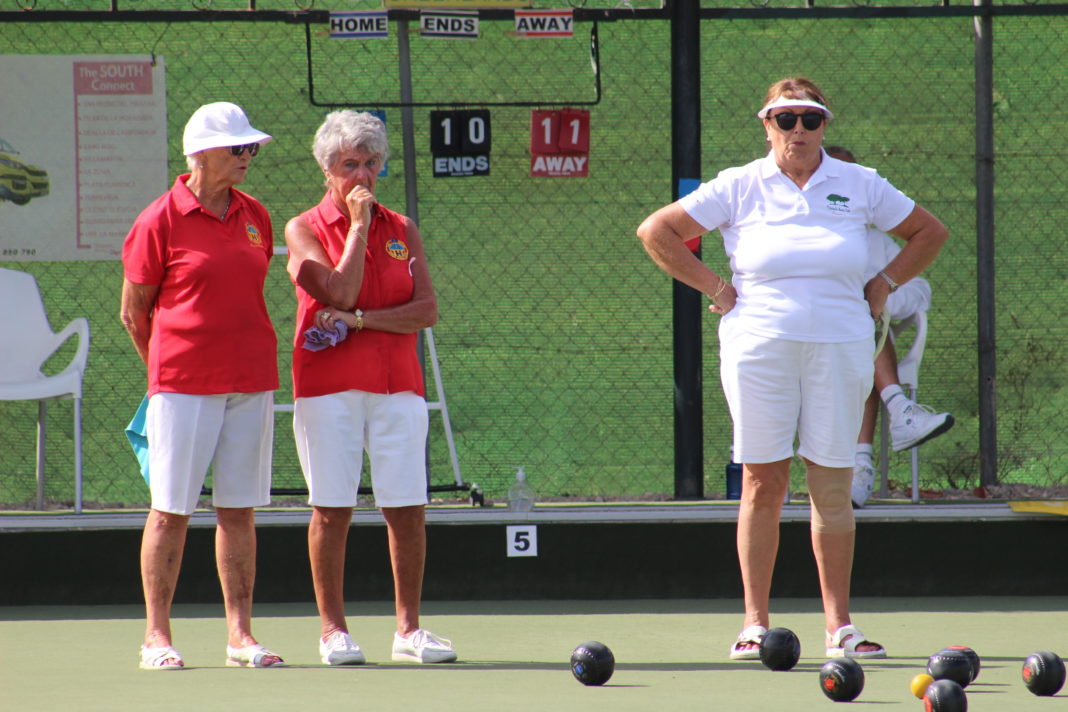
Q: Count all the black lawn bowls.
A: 7